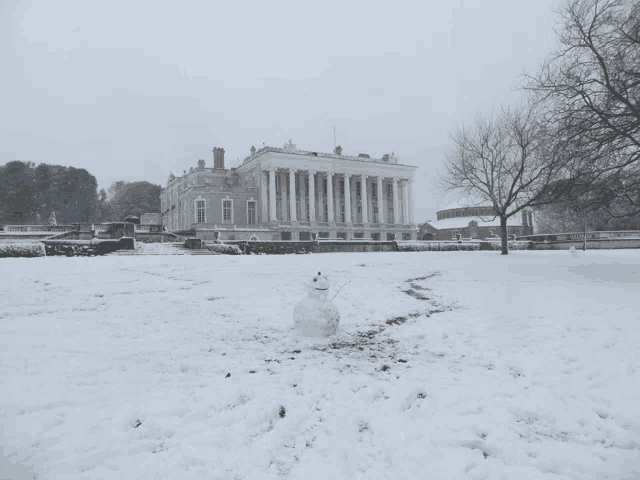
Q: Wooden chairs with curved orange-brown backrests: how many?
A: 0